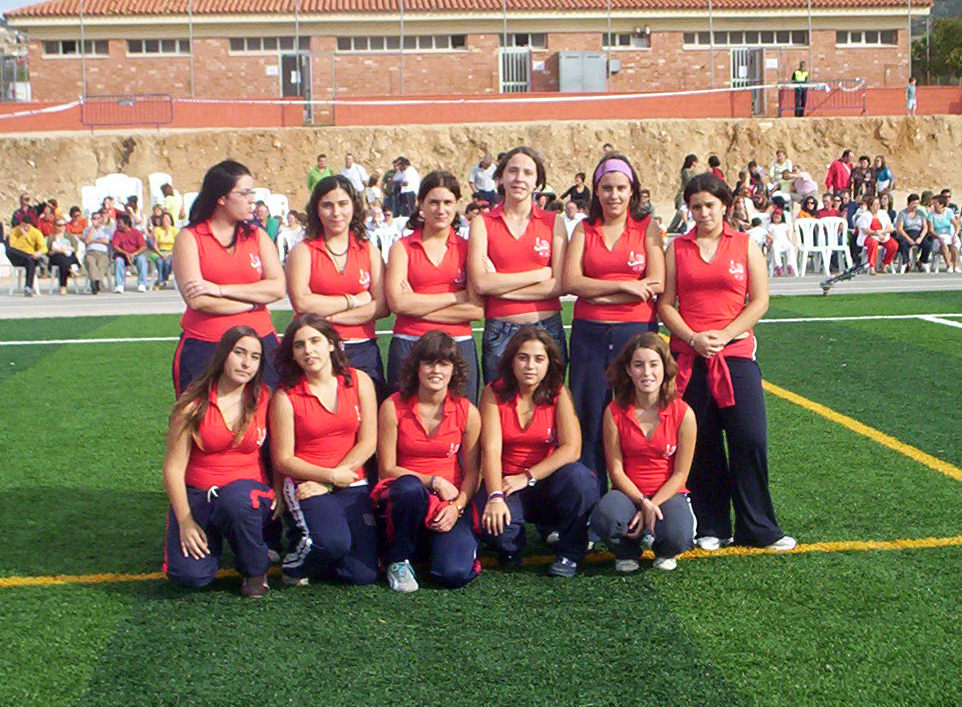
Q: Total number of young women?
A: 11